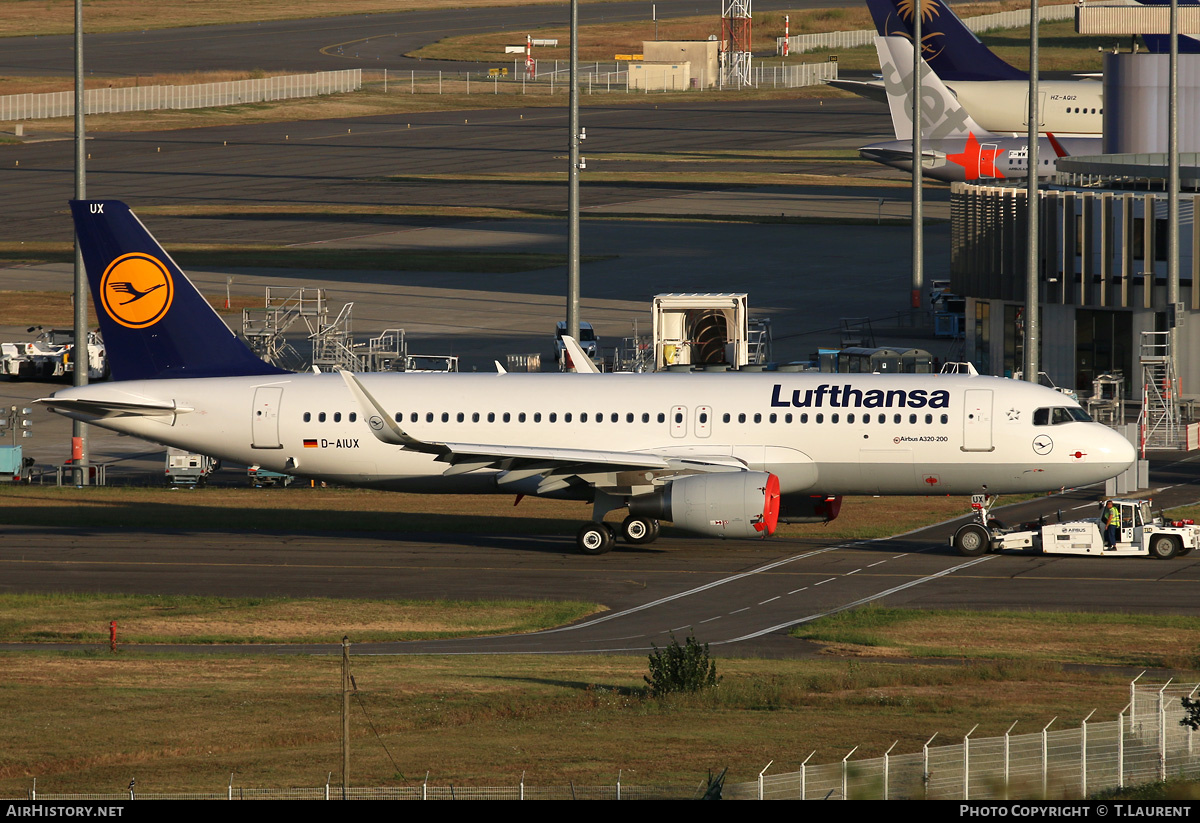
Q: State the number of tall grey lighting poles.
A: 5